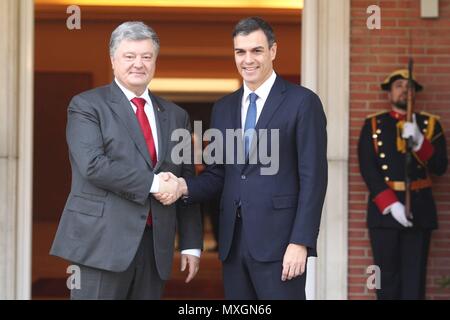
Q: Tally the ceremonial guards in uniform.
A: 1